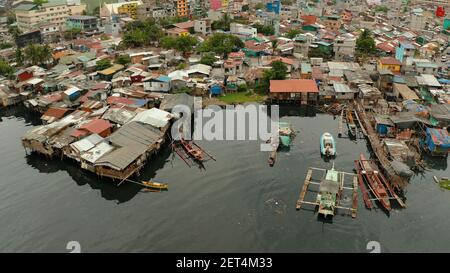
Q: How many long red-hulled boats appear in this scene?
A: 2